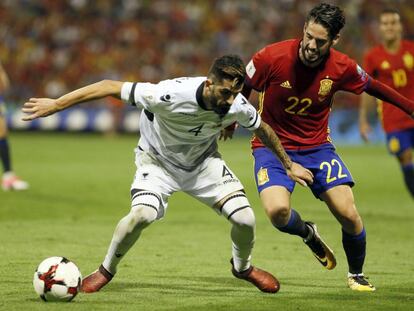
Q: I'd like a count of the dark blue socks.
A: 4